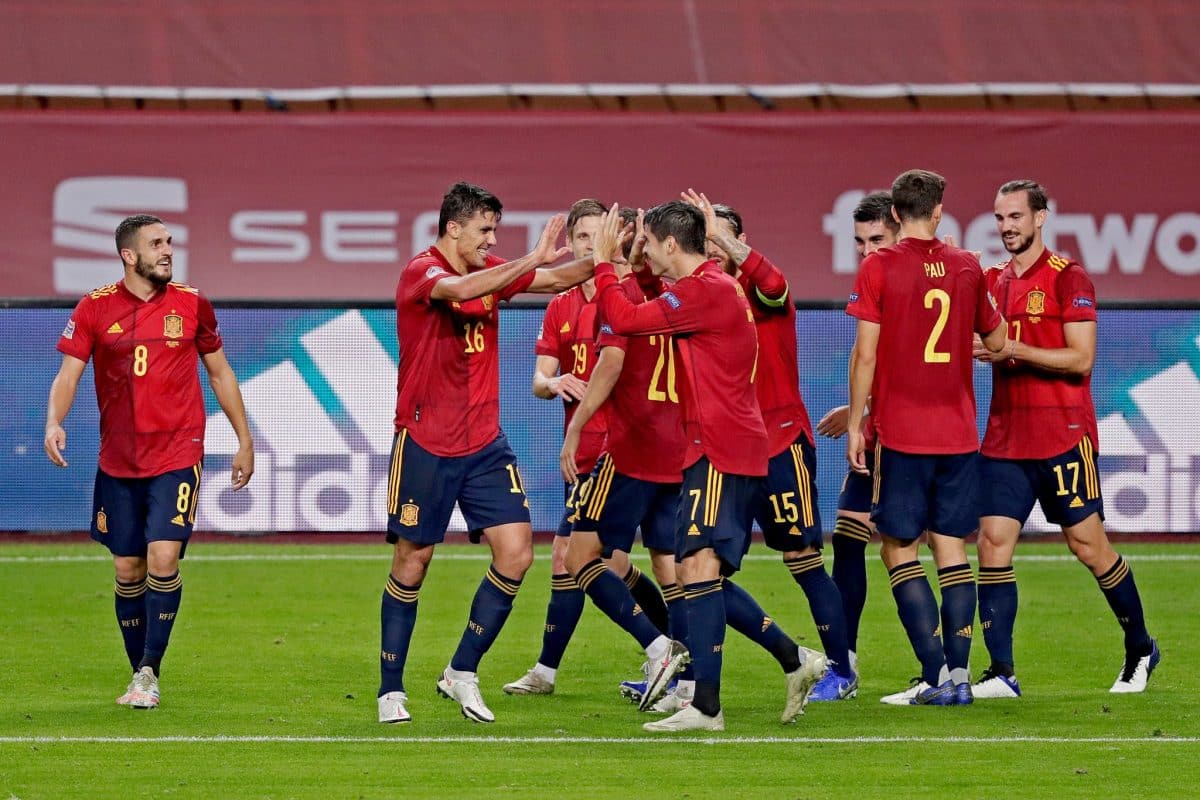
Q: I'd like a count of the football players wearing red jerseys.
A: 9